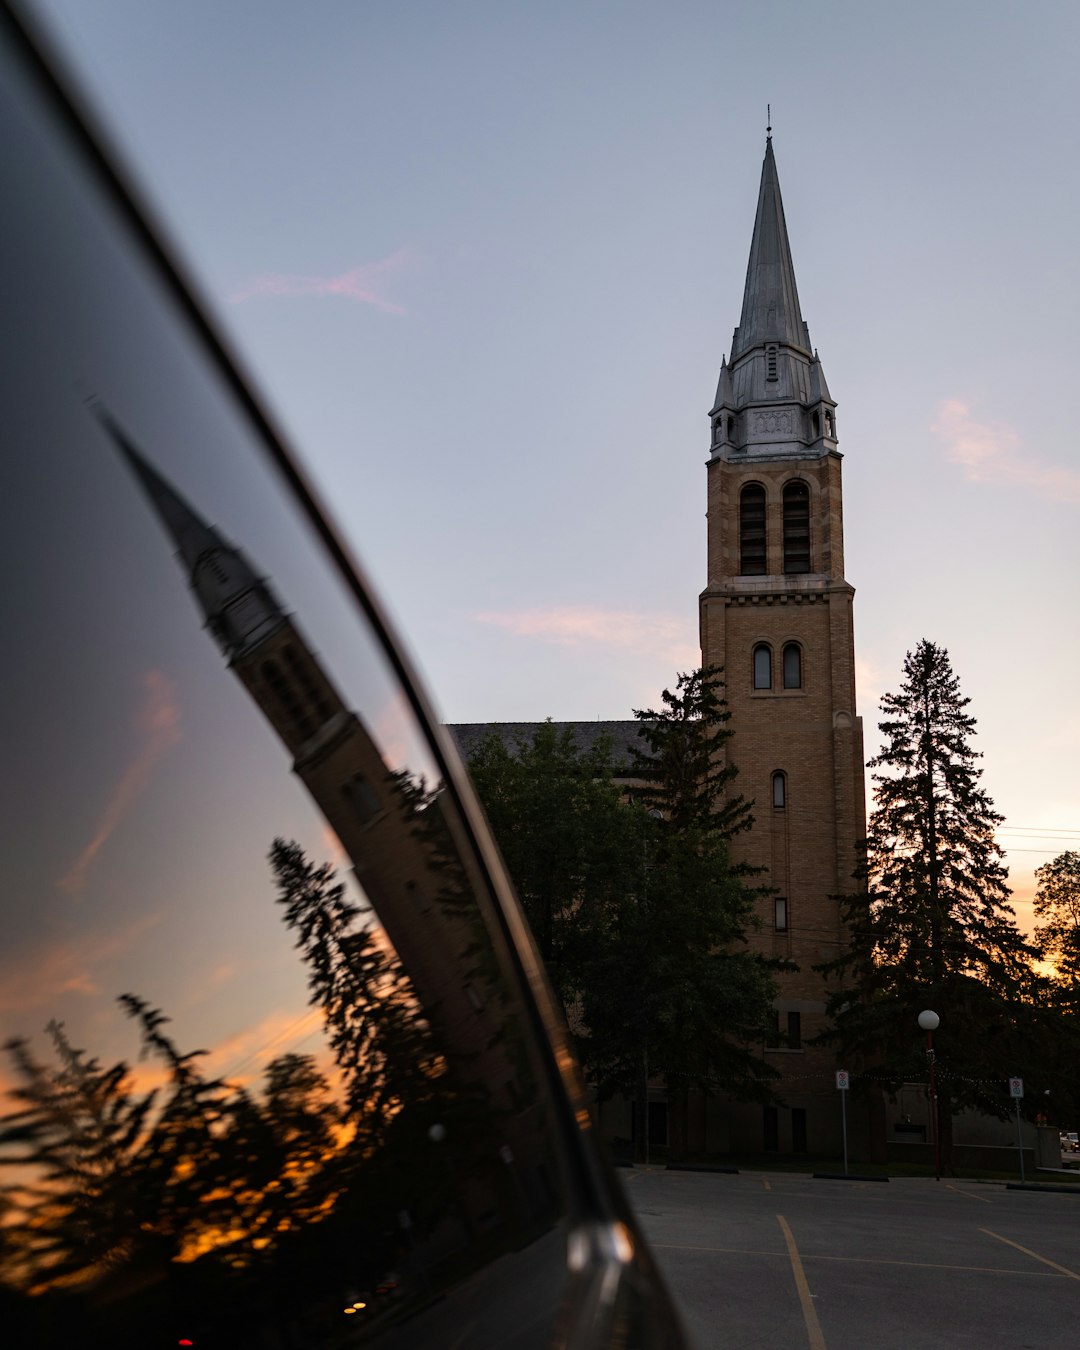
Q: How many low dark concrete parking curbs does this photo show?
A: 4